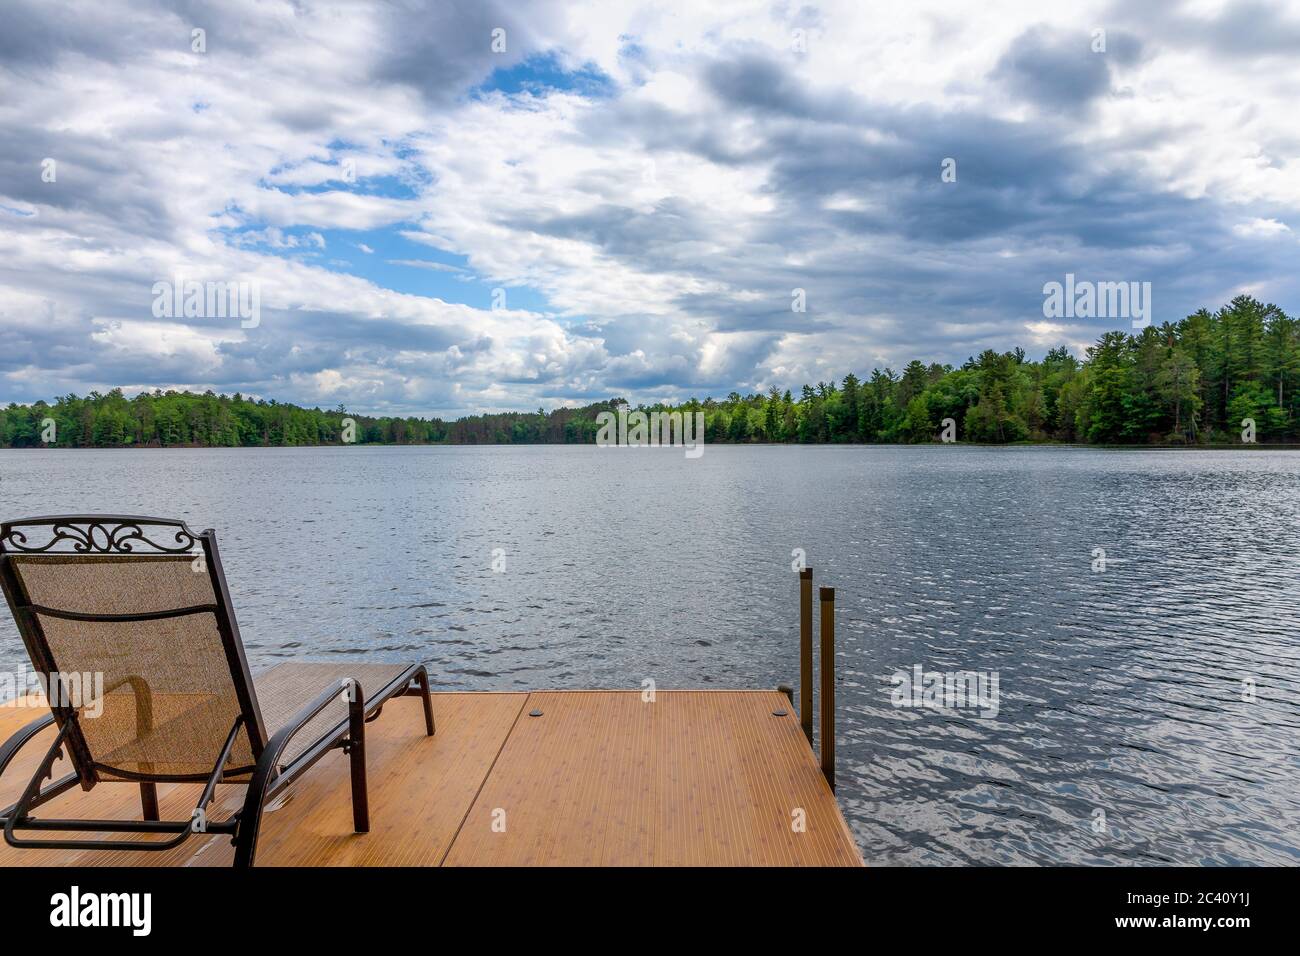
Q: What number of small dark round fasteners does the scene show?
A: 2